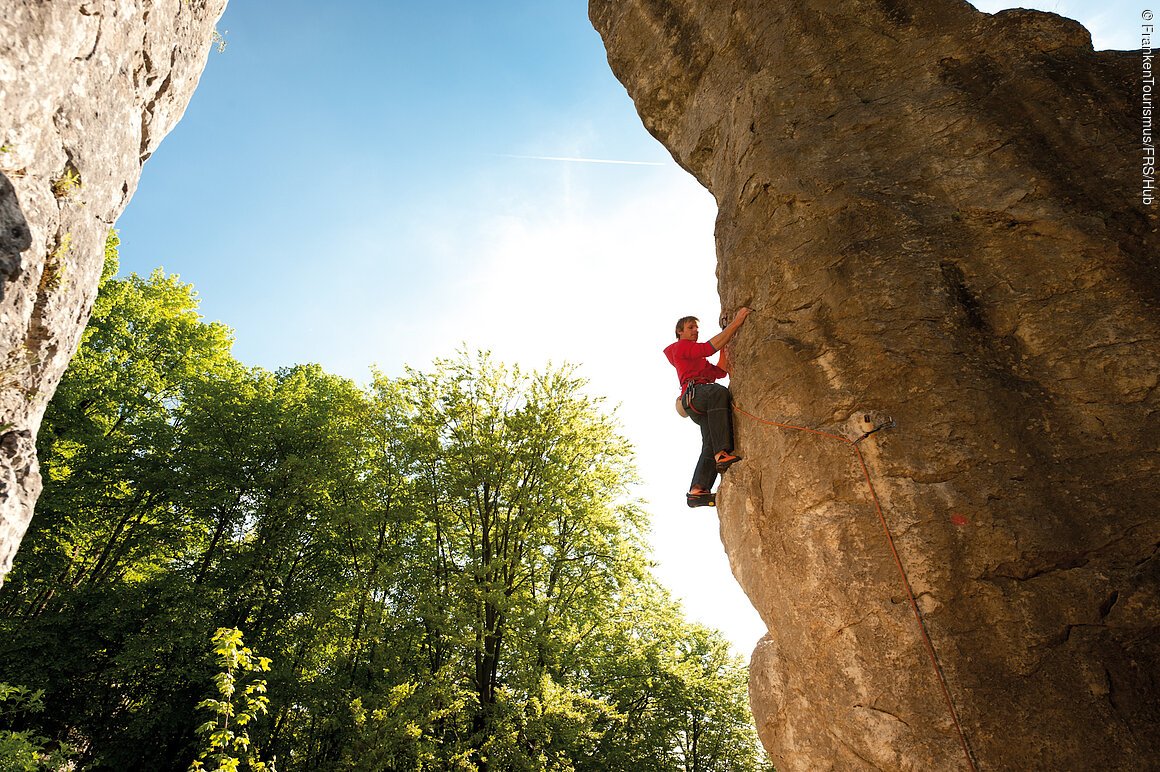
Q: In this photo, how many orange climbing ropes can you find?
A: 1